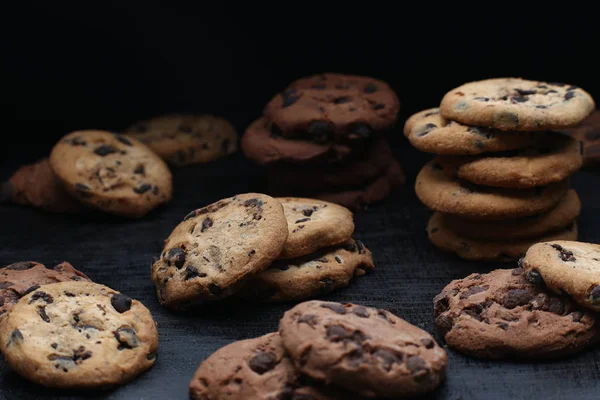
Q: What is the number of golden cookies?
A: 13